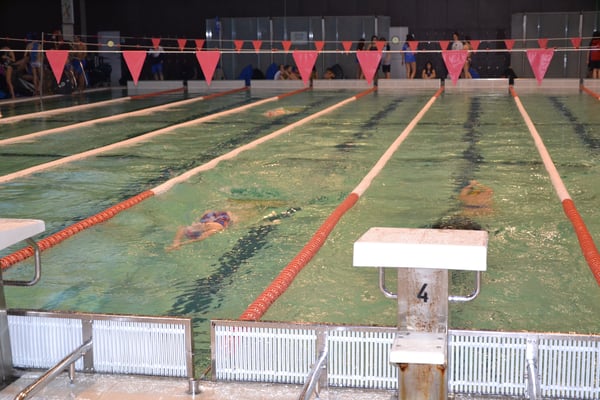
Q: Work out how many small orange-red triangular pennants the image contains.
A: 15